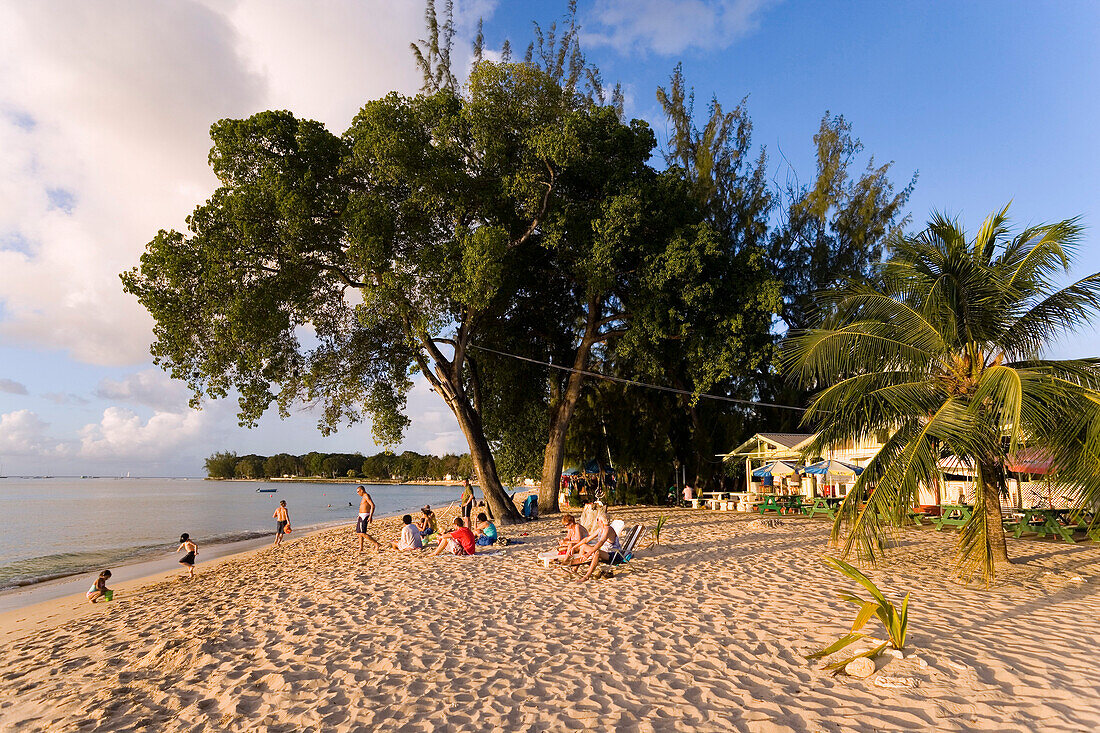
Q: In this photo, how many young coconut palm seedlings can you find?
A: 2